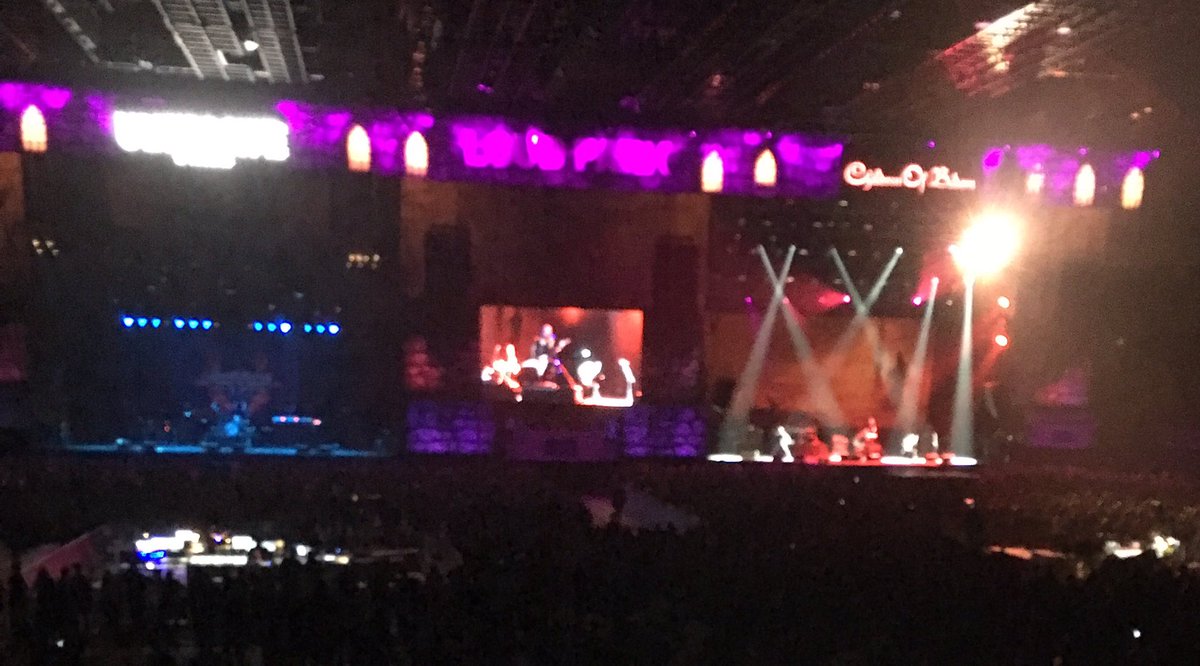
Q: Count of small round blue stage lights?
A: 12